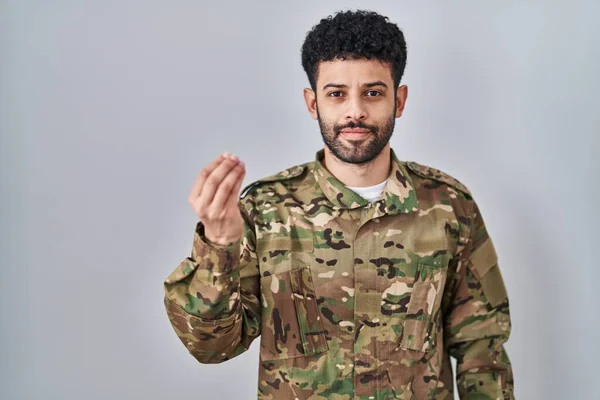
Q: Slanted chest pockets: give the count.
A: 2